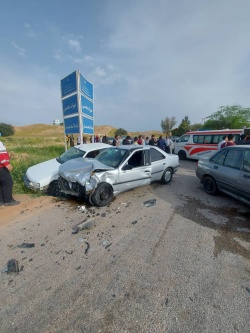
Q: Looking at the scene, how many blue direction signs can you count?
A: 6